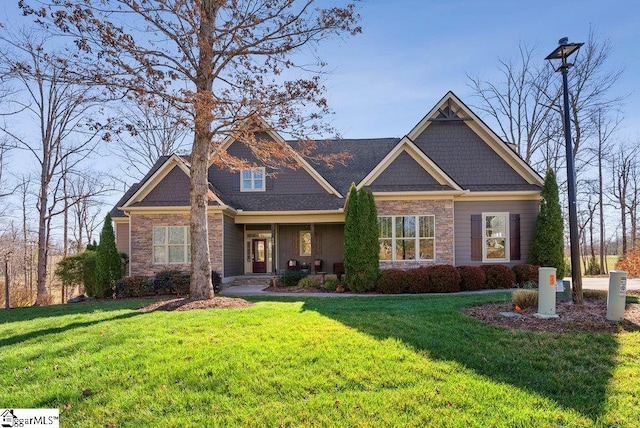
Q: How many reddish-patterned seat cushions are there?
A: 2